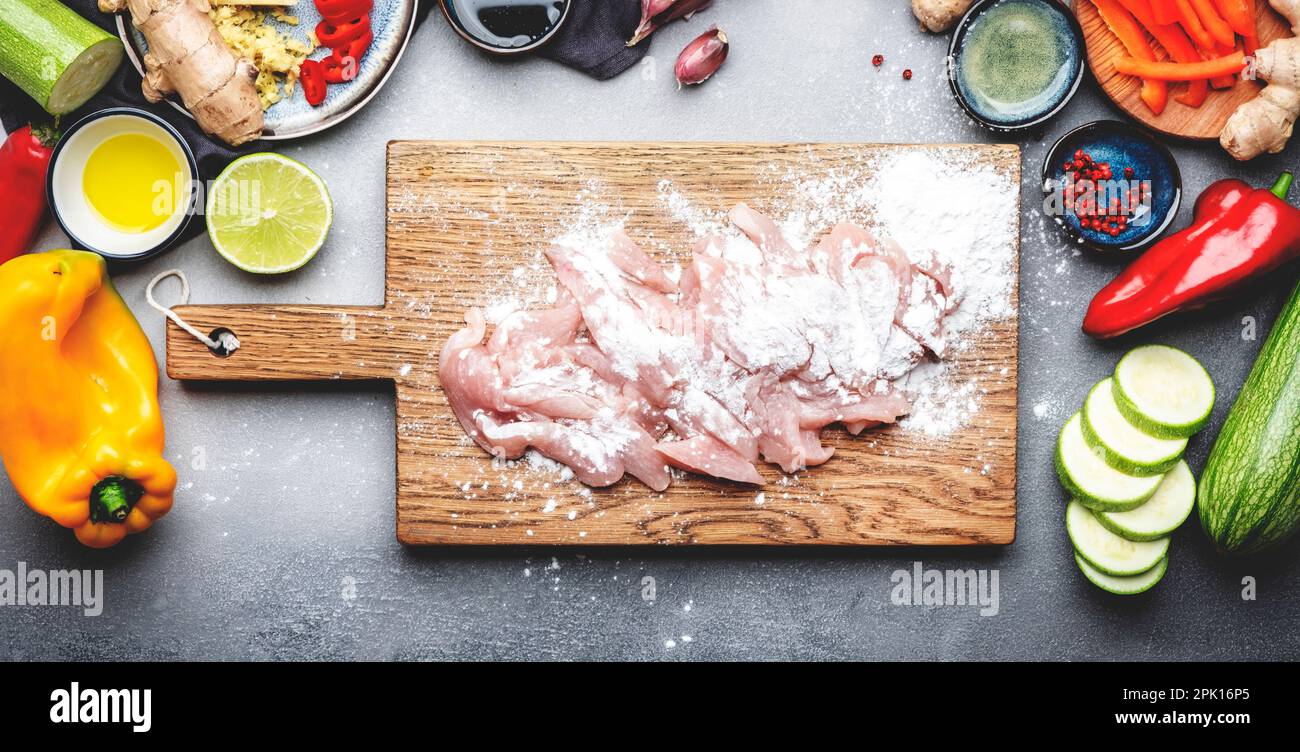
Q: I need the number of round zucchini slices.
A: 6